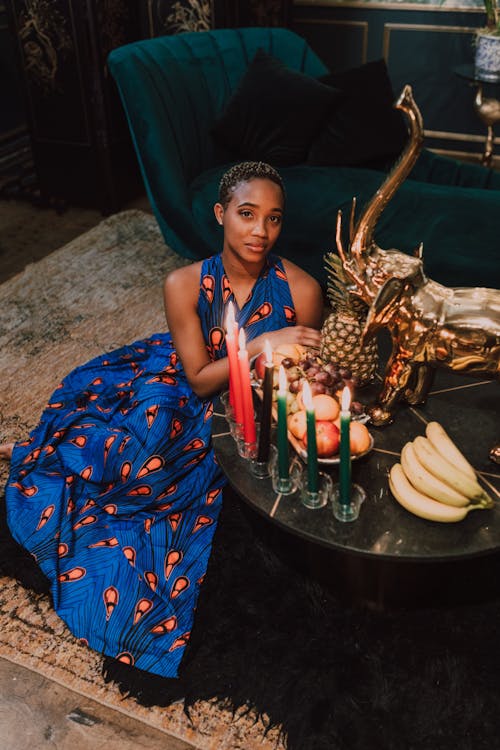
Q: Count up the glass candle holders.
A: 7